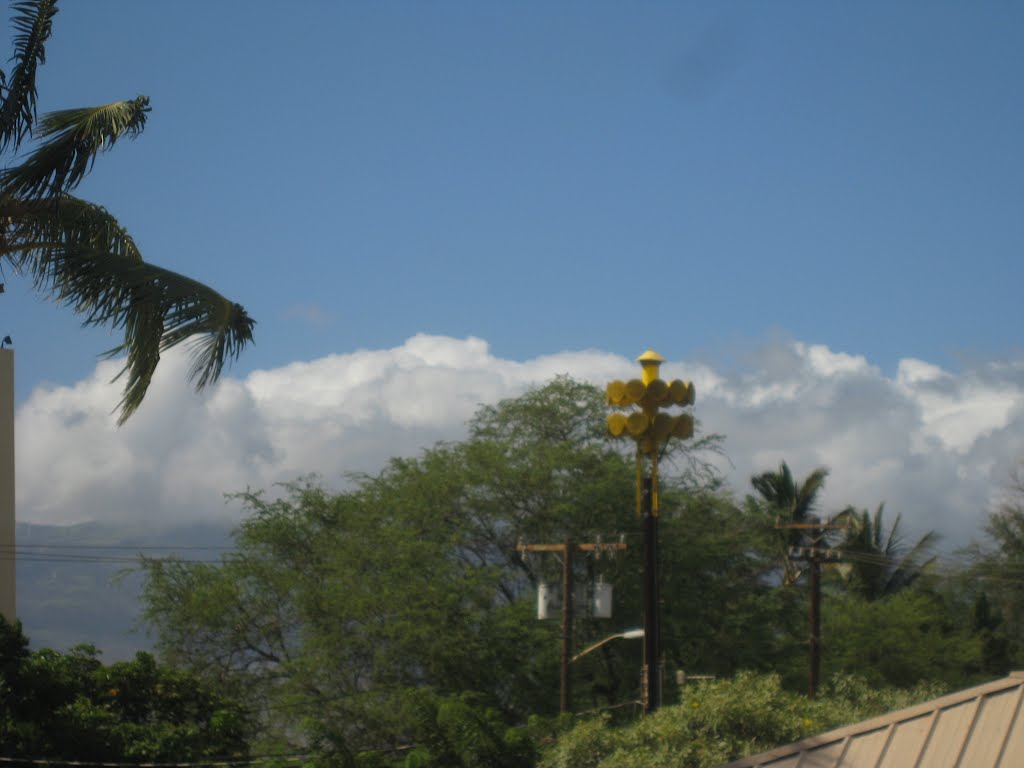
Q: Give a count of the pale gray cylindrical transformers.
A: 2